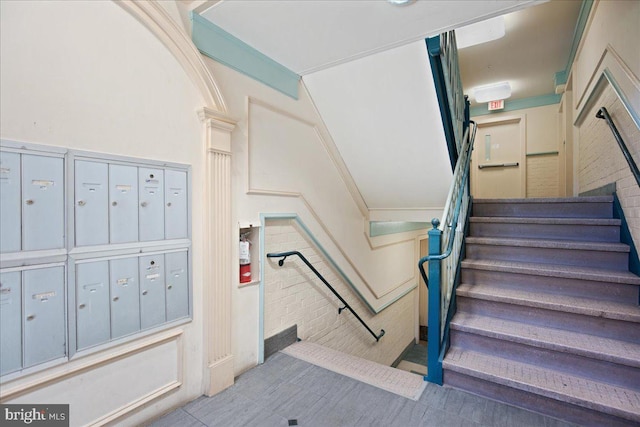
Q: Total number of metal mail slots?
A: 12